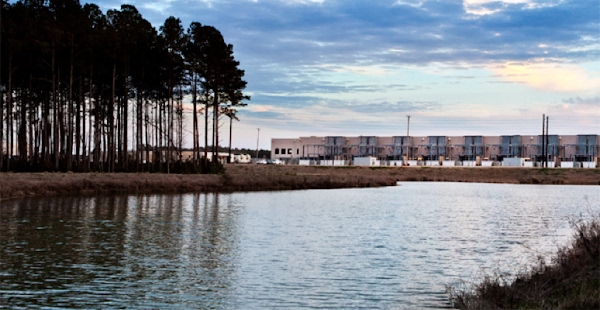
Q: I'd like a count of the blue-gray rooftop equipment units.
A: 8